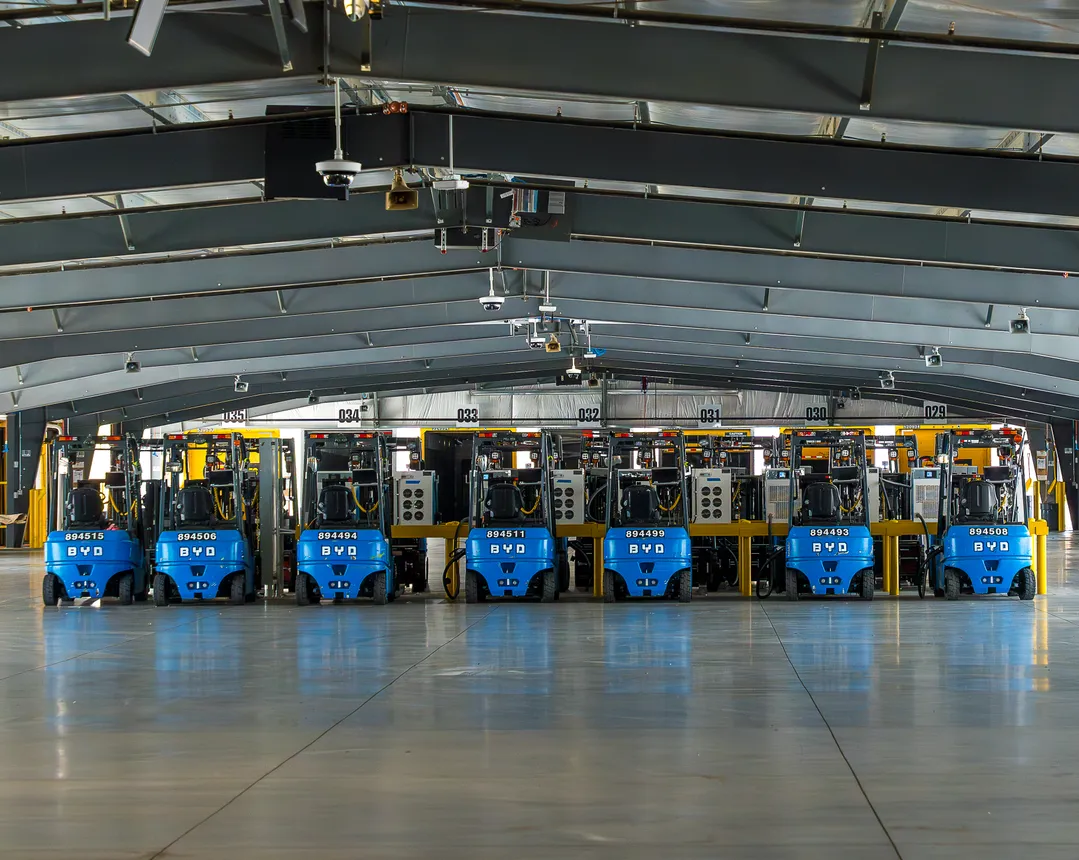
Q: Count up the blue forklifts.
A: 7